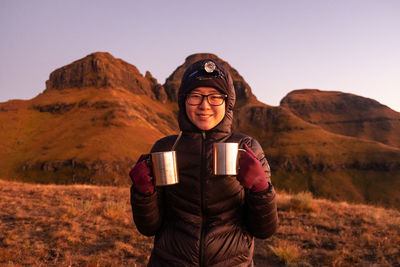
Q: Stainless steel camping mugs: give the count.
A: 2